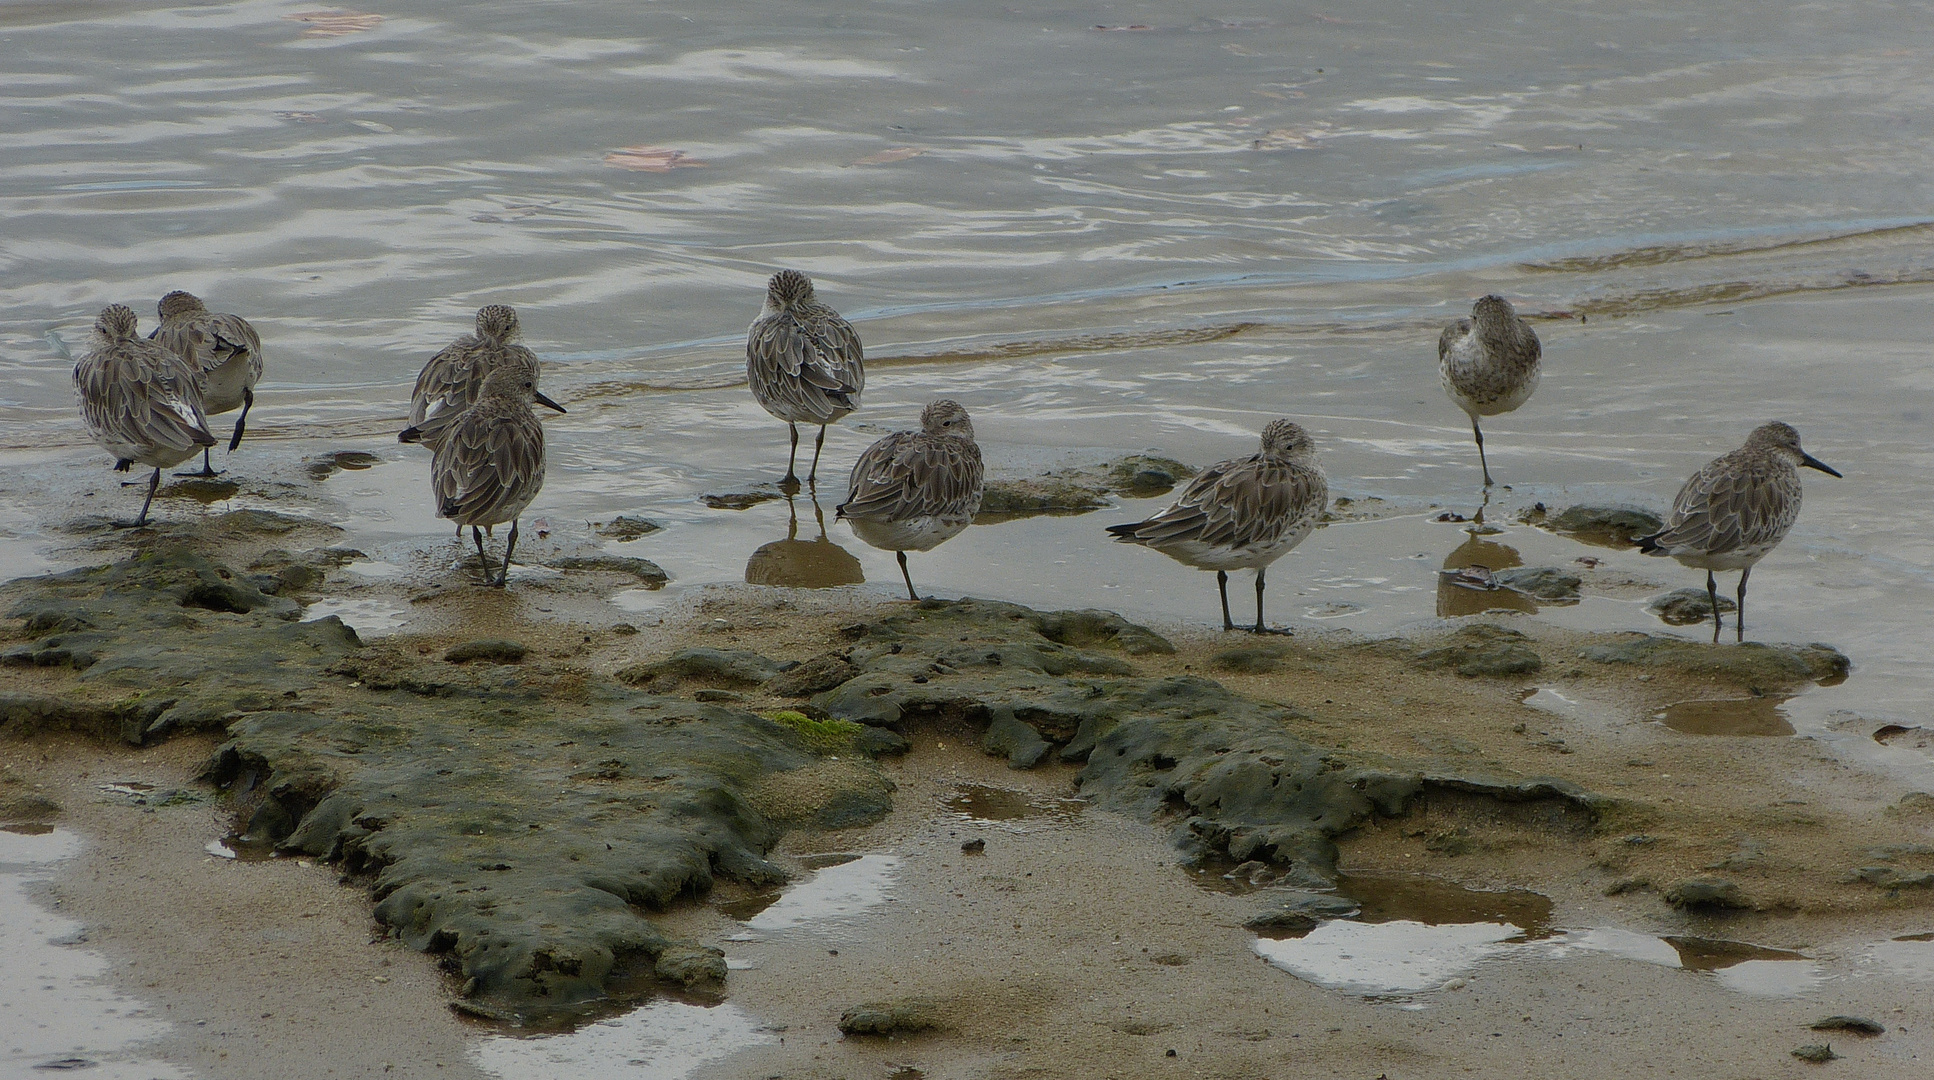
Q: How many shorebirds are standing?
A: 9